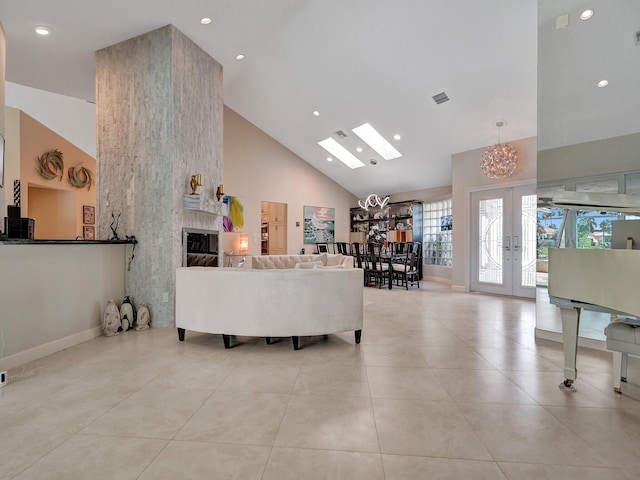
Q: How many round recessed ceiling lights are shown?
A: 9